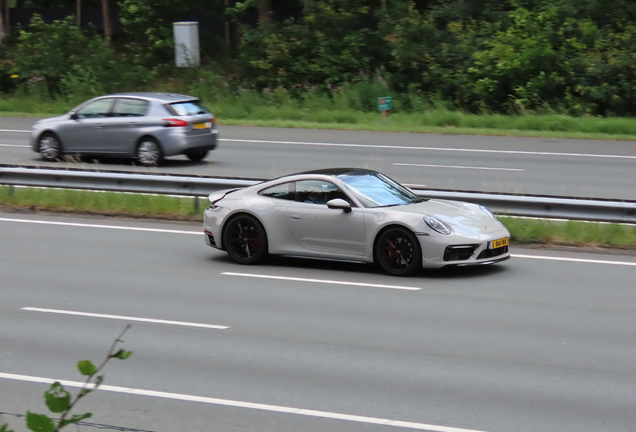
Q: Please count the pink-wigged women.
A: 0